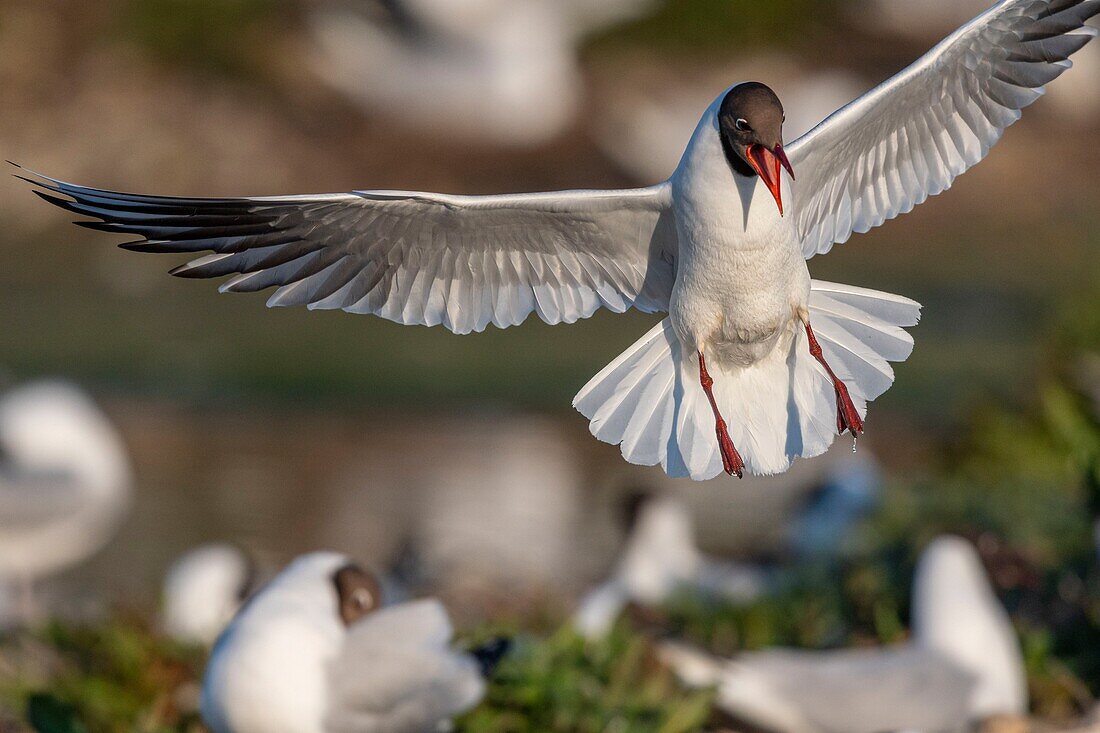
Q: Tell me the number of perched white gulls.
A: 5